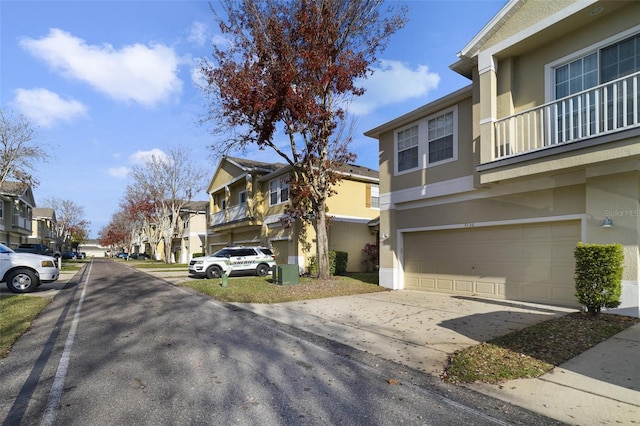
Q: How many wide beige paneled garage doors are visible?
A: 1